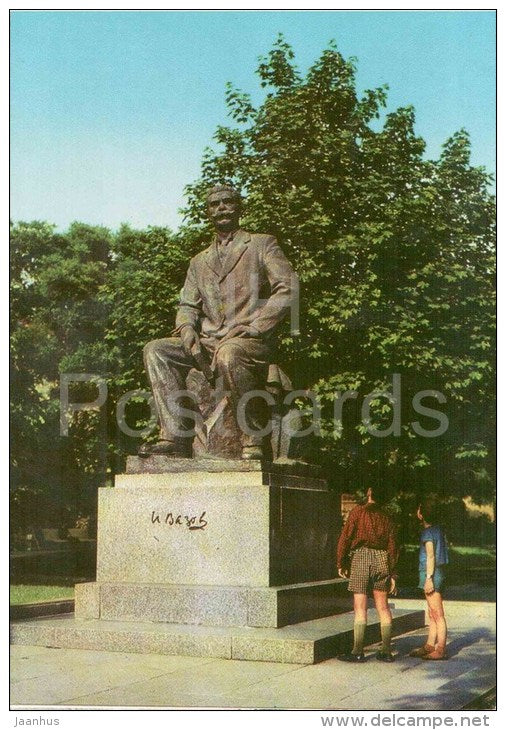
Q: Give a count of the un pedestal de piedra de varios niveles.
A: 1